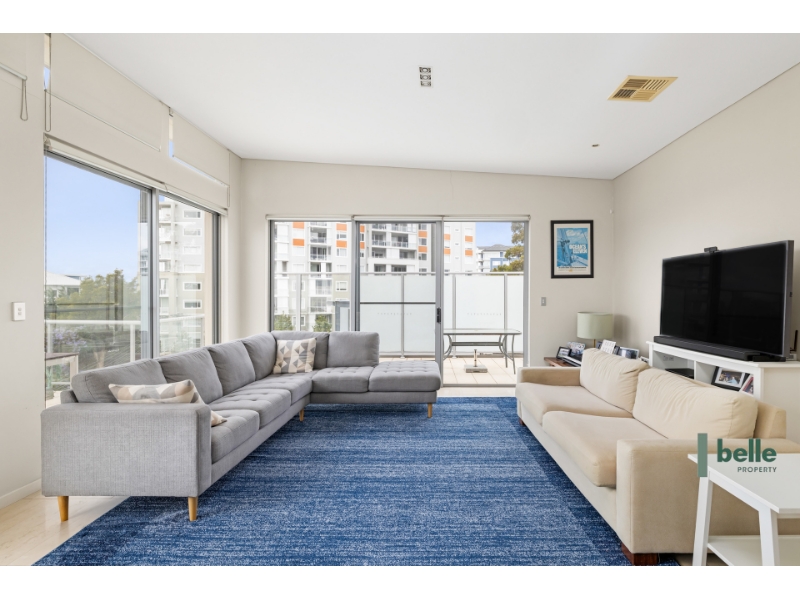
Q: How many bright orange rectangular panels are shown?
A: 12